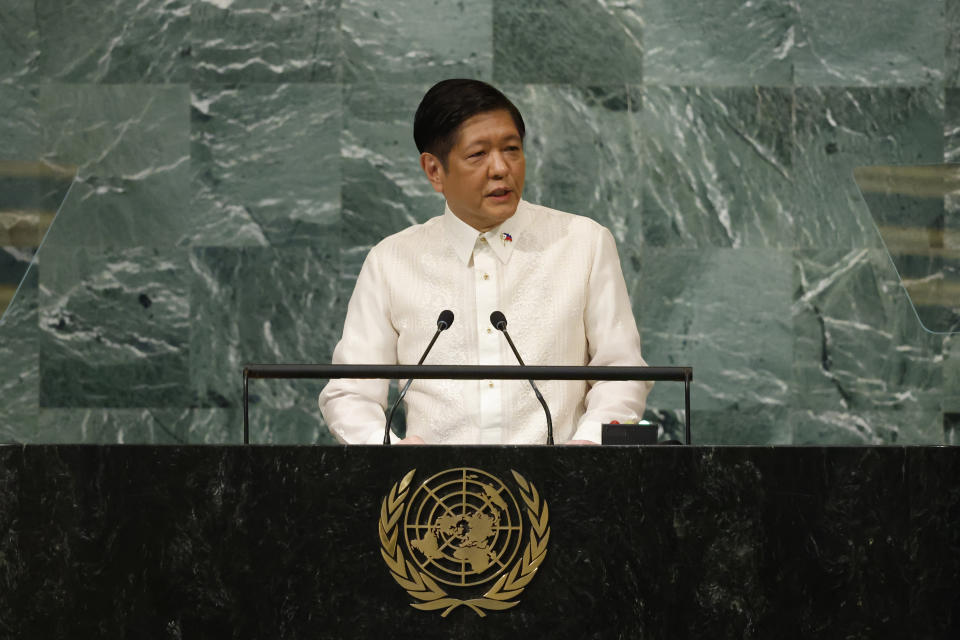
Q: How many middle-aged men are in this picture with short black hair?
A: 1